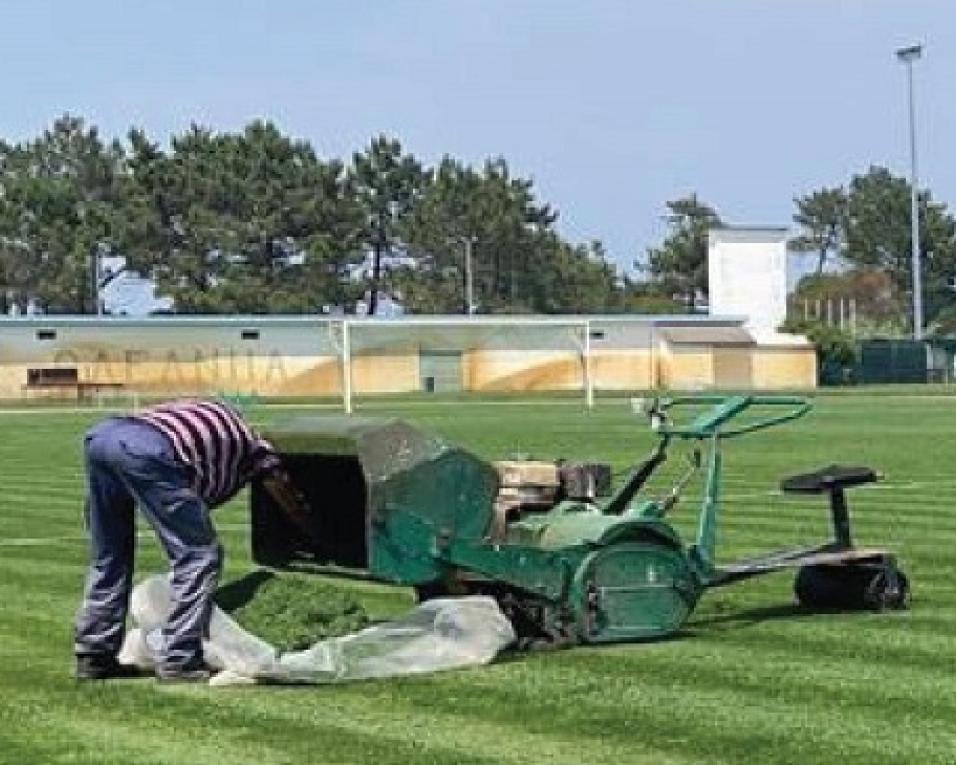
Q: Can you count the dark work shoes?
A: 2